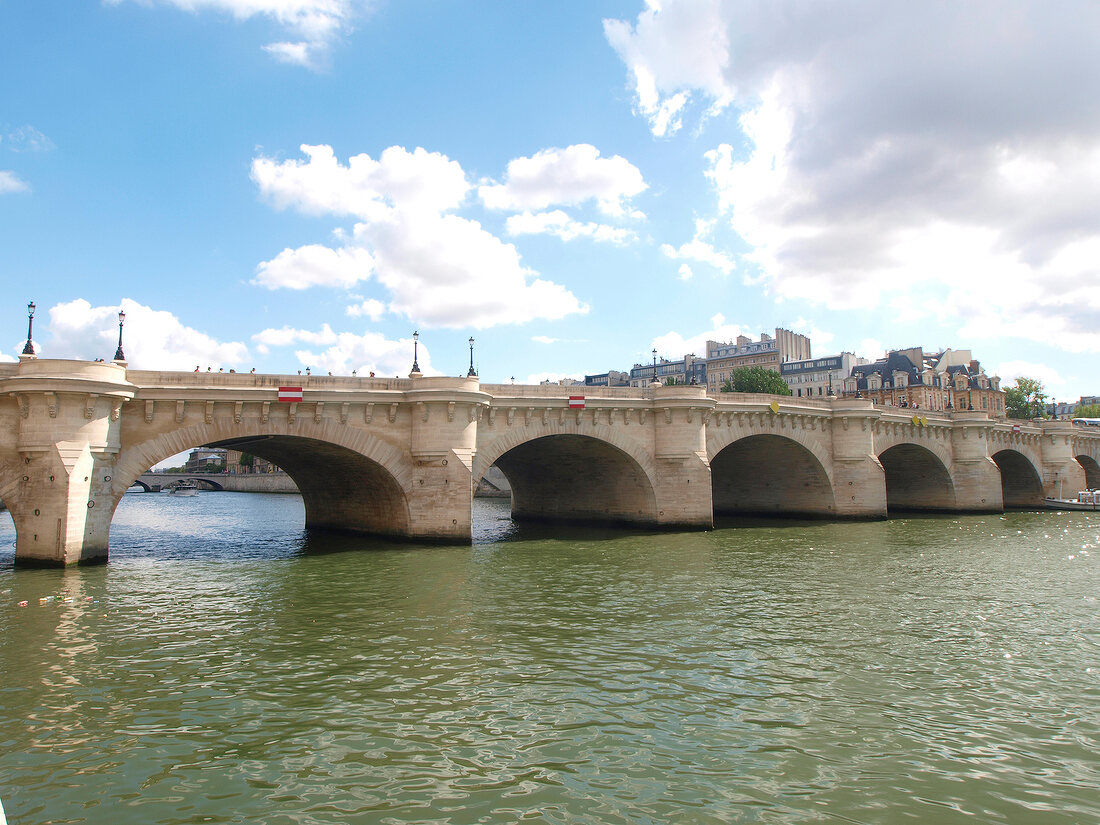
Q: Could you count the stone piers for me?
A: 6